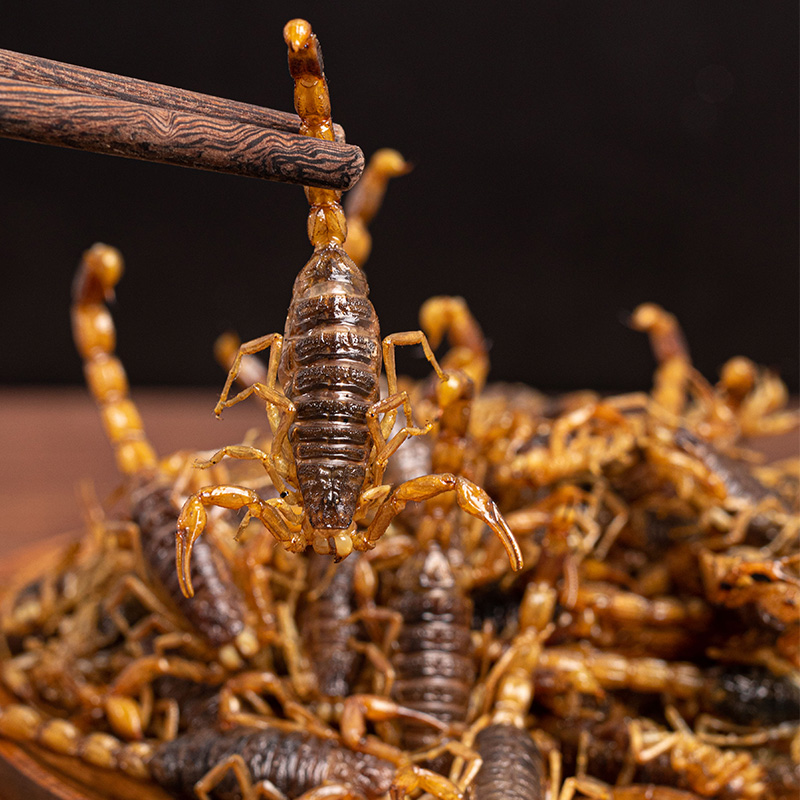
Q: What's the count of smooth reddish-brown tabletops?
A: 1